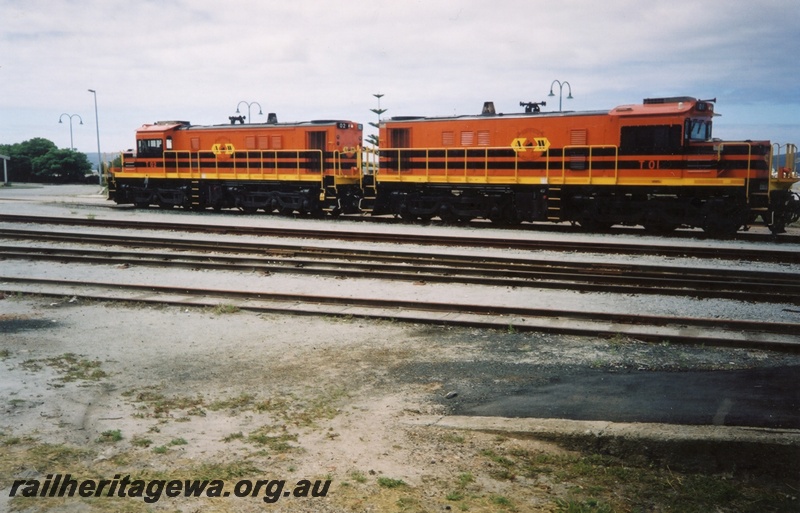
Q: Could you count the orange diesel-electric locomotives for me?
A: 2